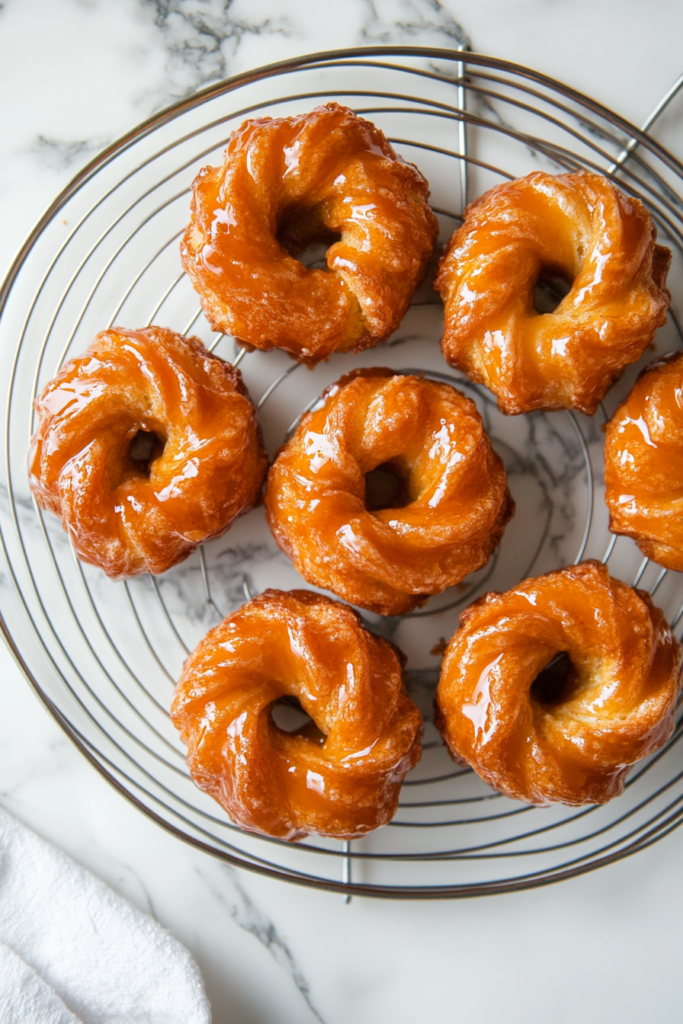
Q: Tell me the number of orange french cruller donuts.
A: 7